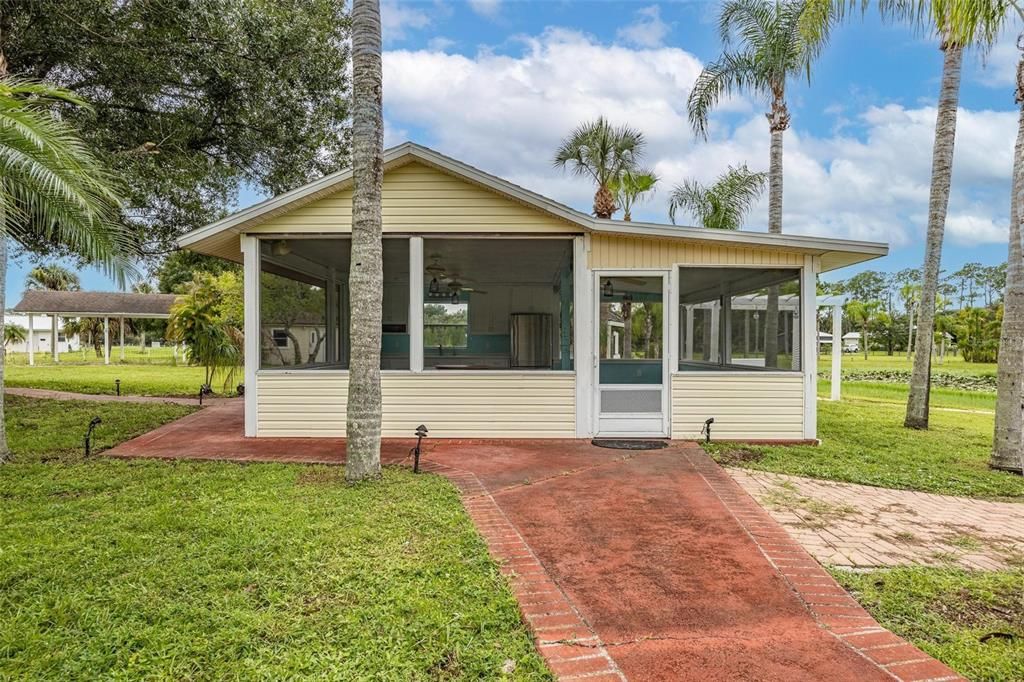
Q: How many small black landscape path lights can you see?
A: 5